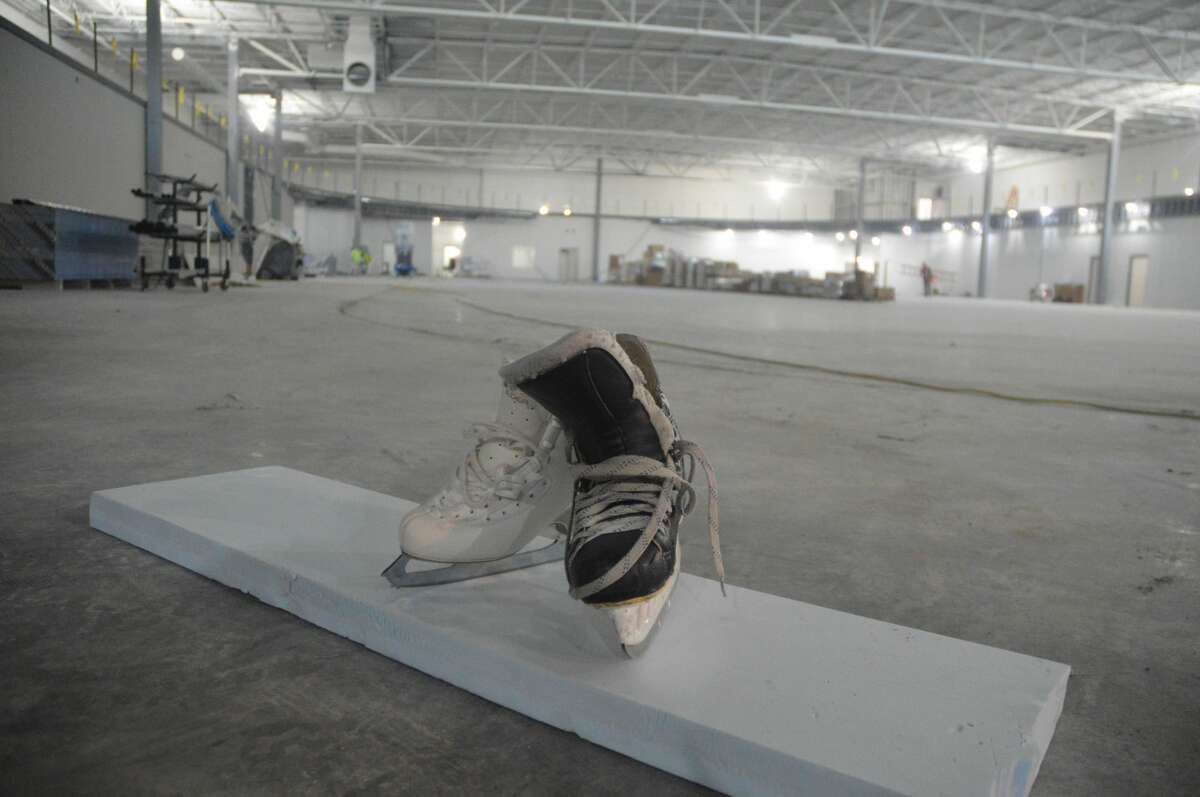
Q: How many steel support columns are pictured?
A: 8